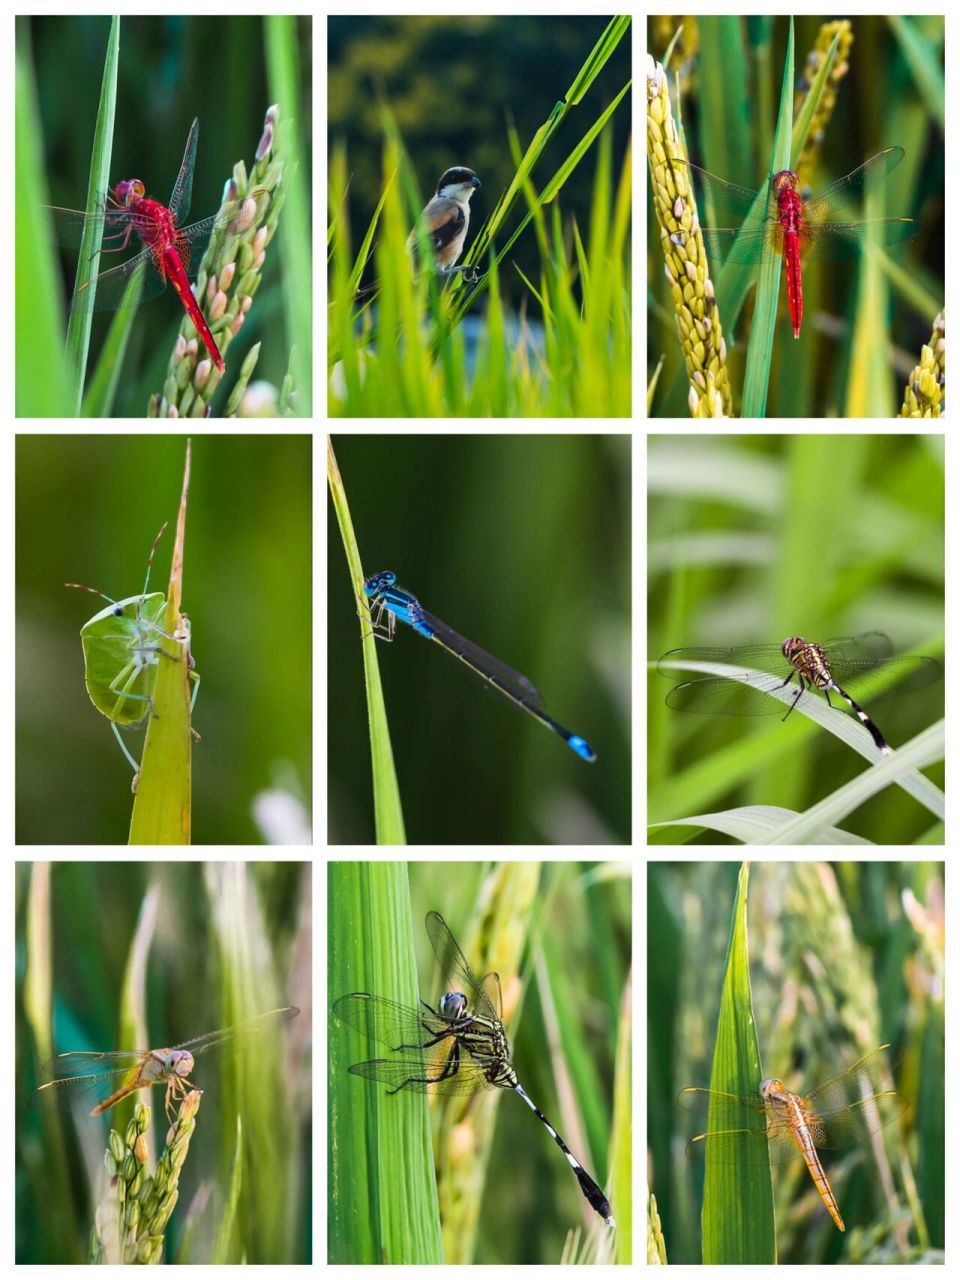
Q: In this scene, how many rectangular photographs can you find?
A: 9